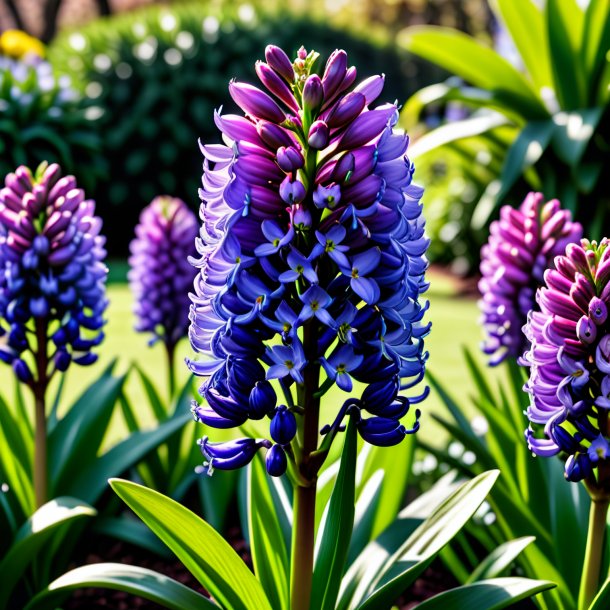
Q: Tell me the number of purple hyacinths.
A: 5